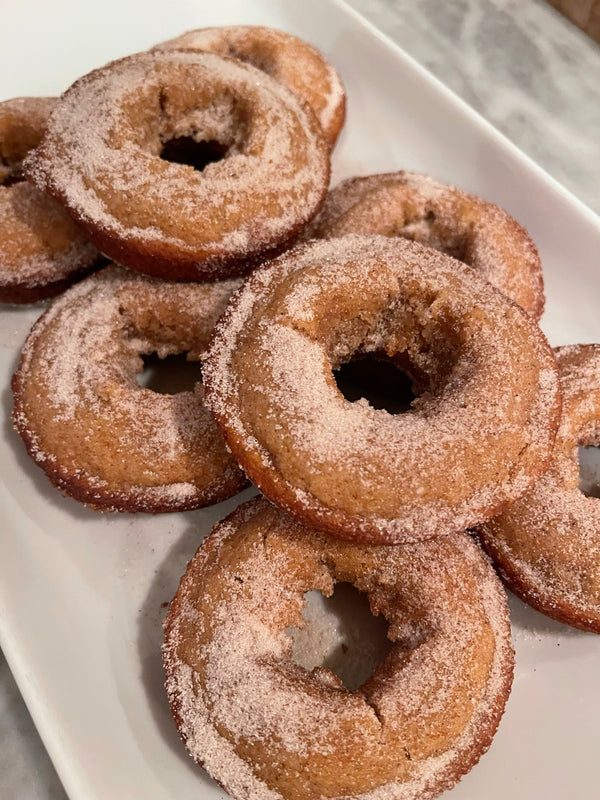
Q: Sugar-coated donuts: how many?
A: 8